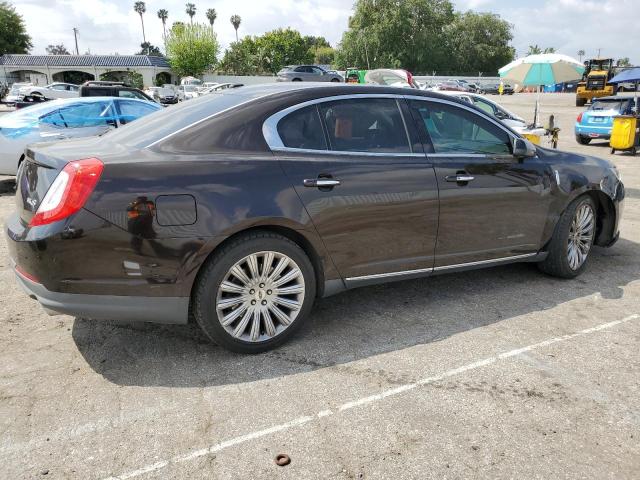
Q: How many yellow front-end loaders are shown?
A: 1